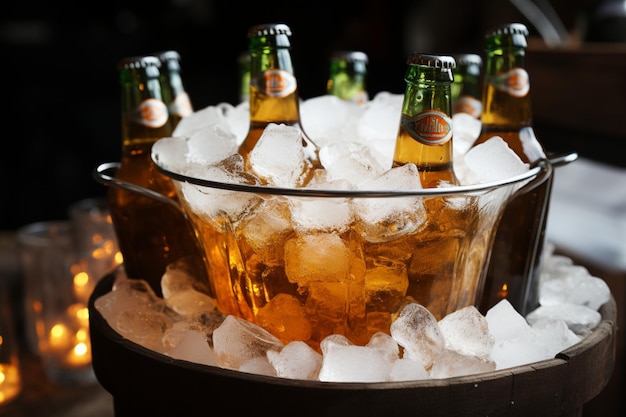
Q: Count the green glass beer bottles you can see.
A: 8